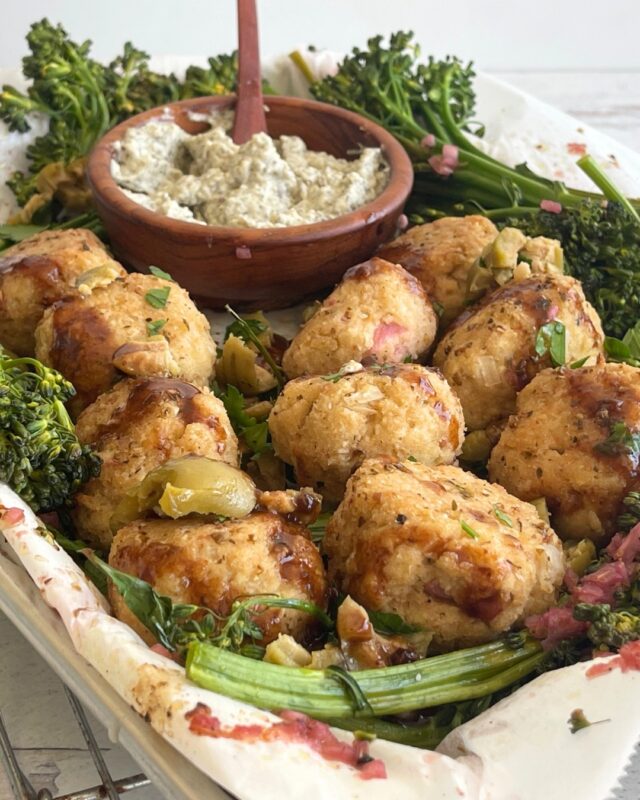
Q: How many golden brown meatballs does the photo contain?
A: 10